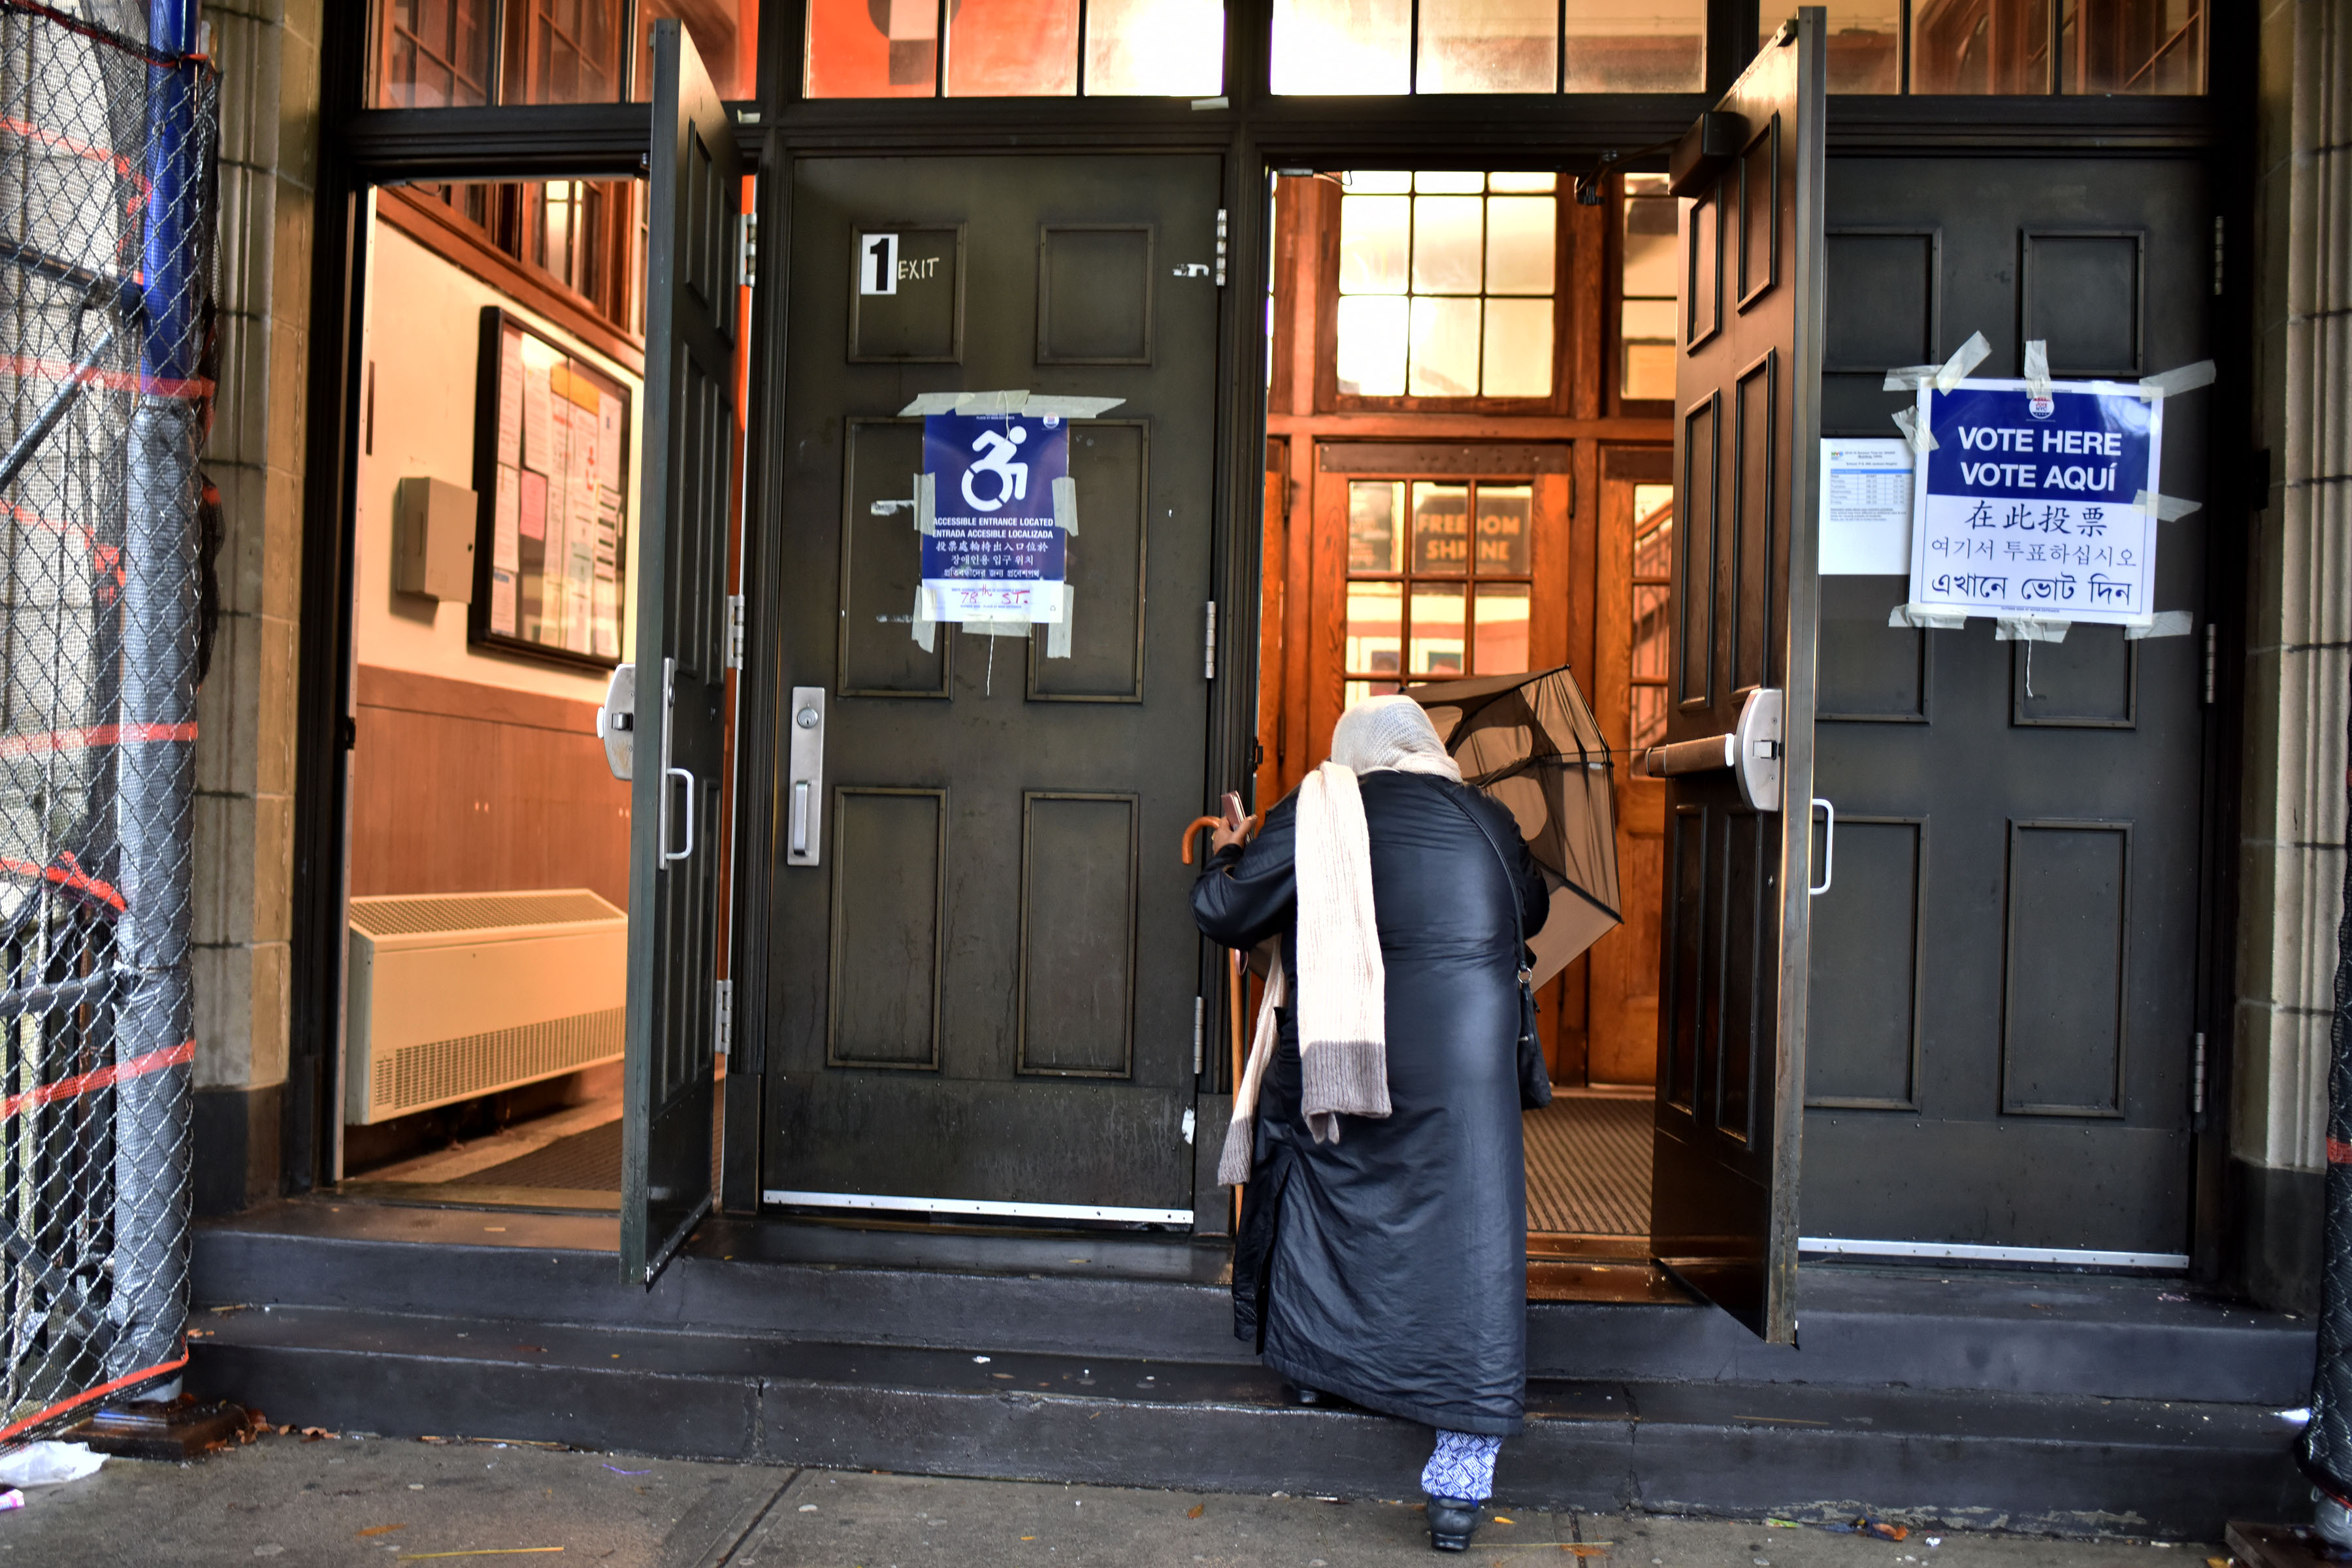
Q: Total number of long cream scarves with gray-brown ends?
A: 1